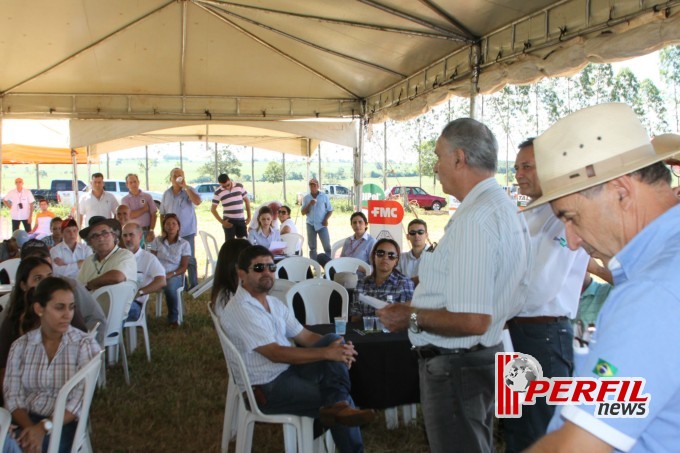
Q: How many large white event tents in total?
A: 2